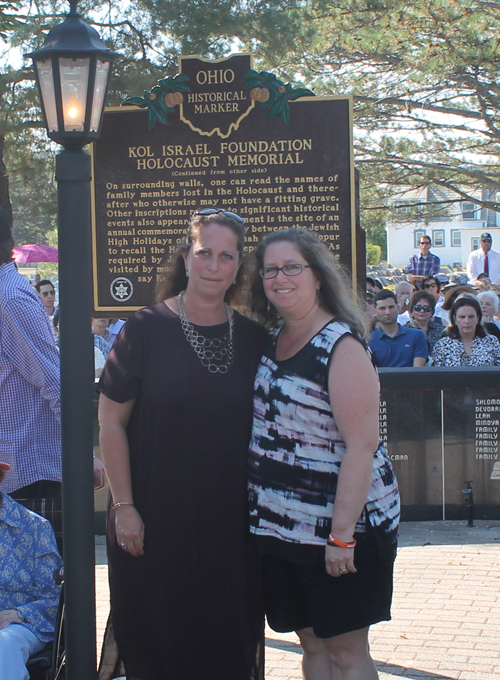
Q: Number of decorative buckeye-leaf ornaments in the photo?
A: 2